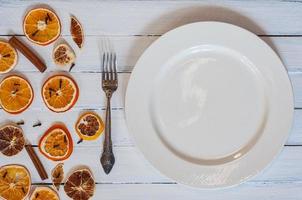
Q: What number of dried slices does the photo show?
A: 13